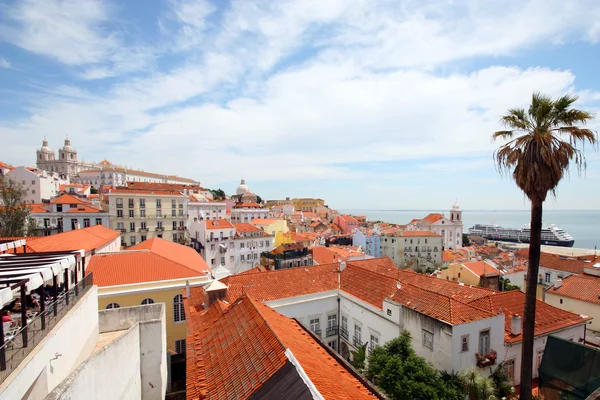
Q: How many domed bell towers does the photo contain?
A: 3